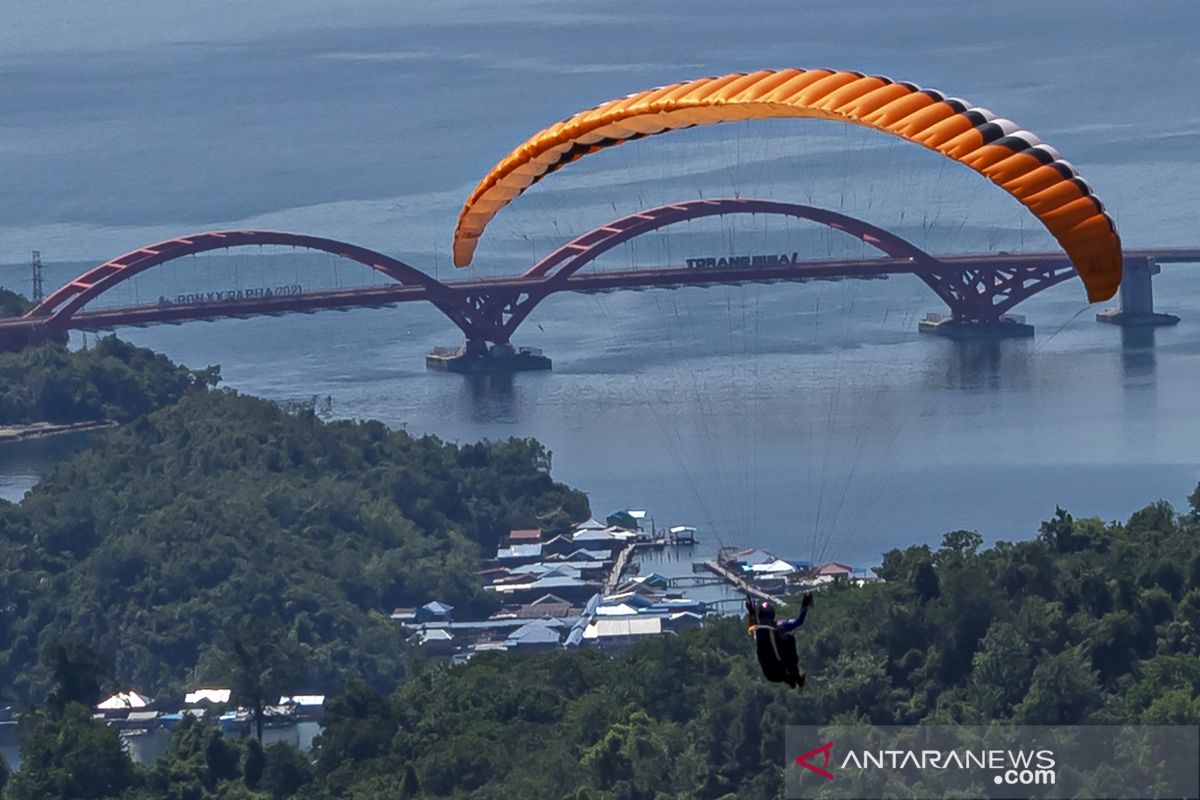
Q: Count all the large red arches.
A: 2